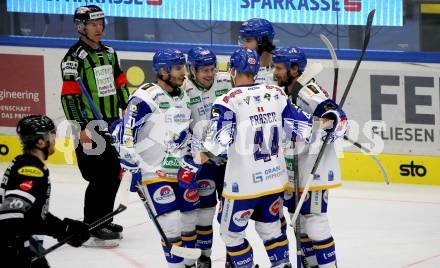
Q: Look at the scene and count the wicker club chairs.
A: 0